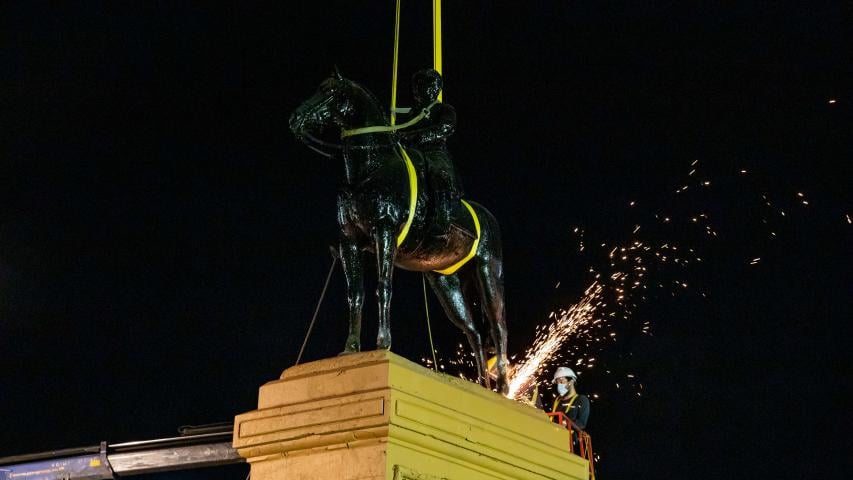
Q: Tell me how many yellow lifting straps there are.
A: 2